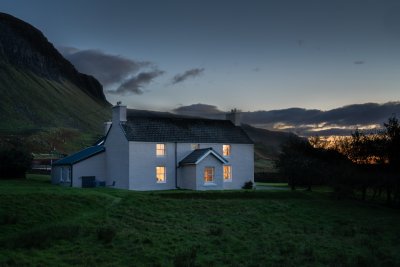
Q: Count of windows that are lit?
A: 5